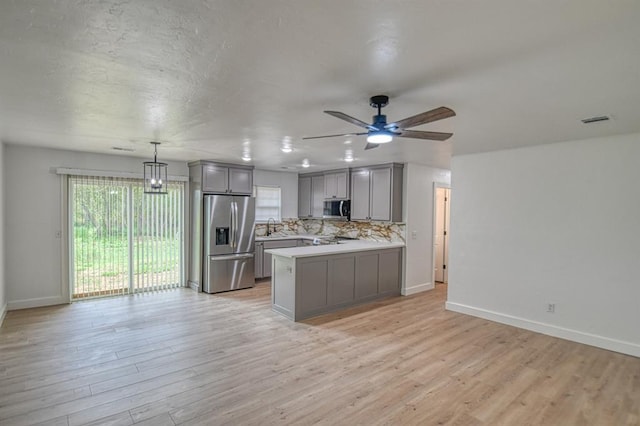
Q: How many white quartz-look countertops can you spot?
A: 2